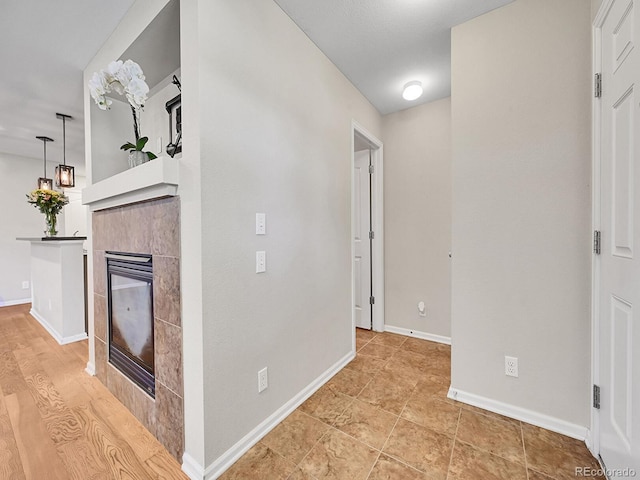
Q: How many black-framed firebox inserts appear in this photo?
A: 1